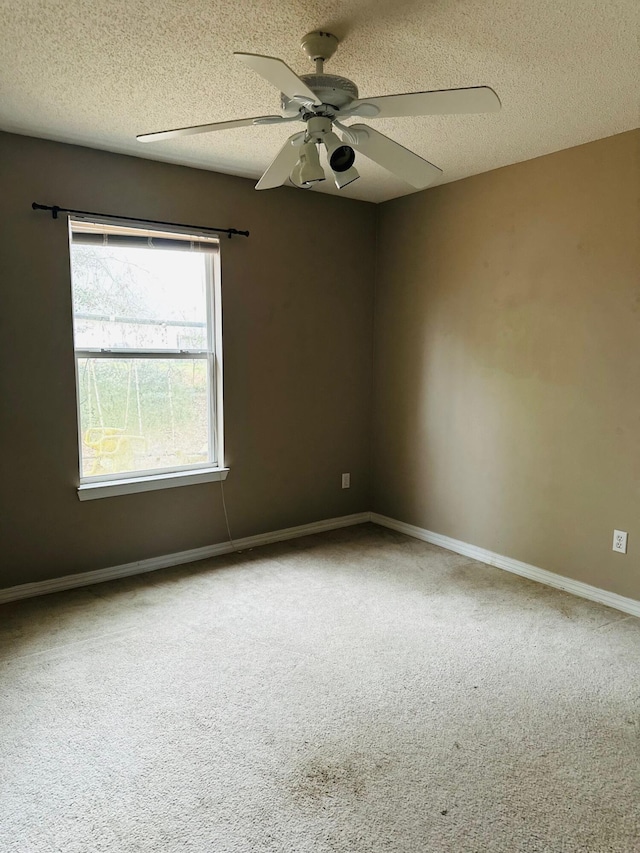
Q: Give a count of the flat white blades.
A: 5